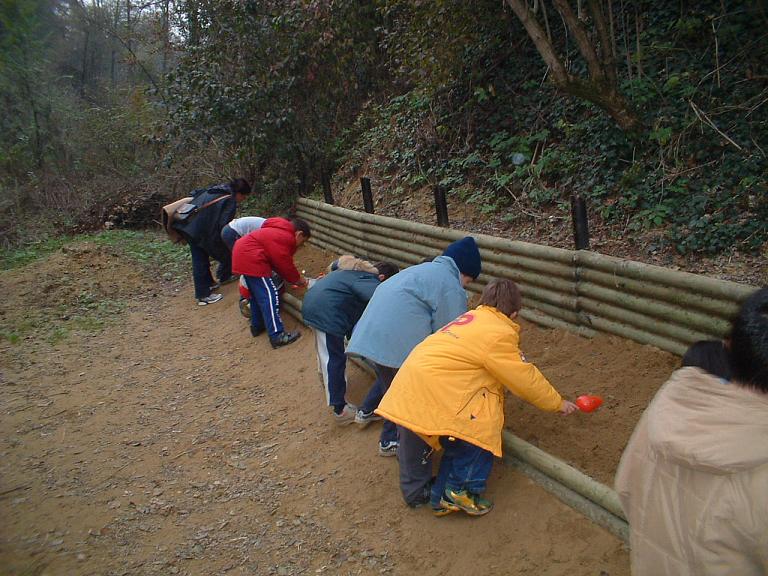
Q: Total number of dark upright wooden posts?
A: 4